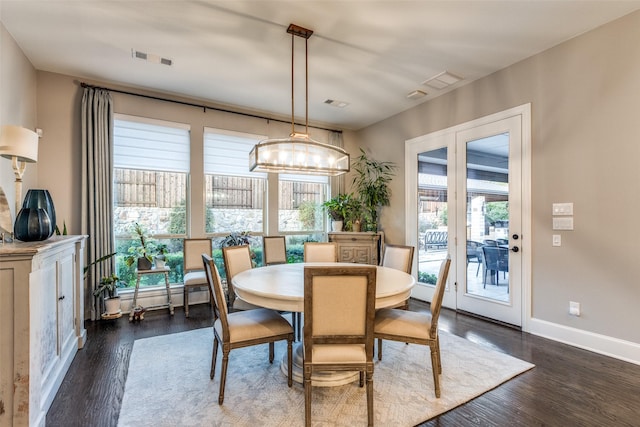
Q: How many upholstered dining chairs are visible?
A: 8